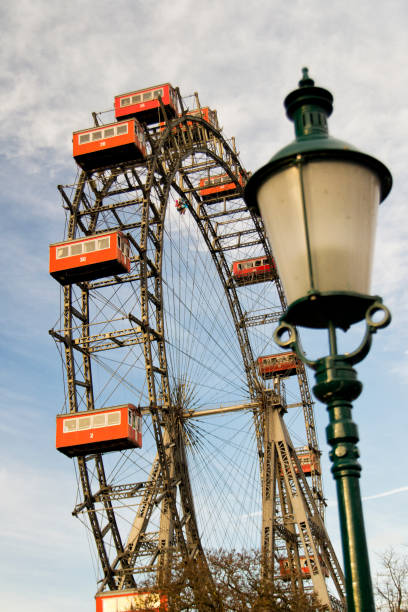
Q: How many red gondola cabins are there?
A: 11